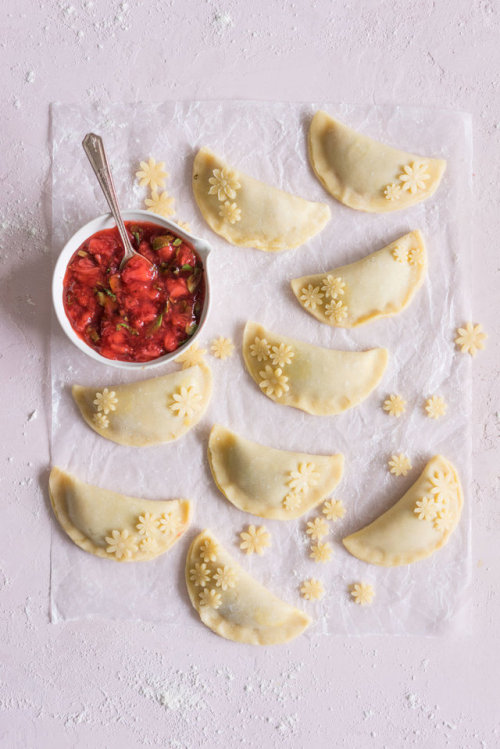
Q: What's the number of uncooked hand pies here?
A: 9